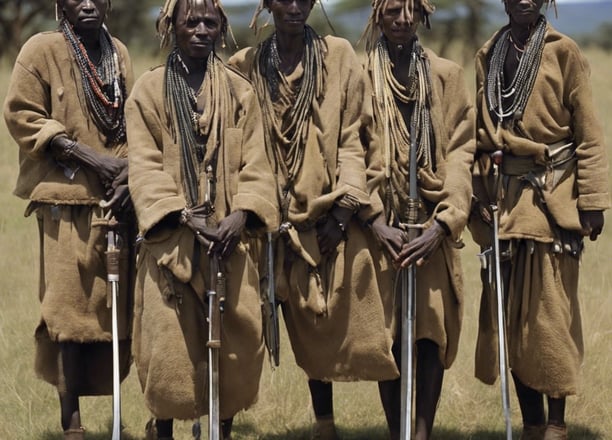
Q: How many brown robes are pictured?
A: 5